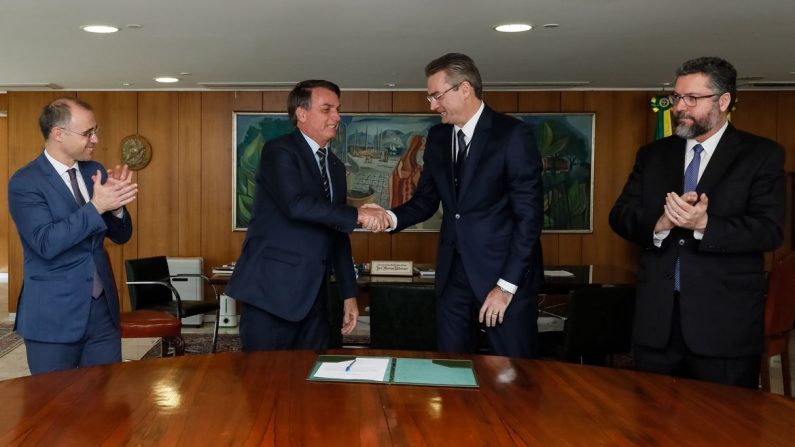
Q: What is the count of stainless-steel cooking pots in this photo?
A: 0